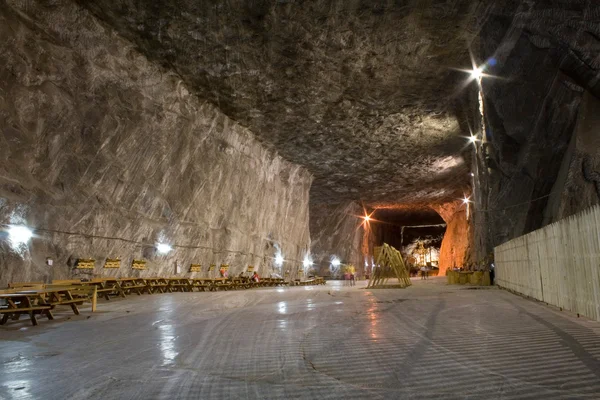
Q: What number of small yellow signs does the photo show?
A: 7